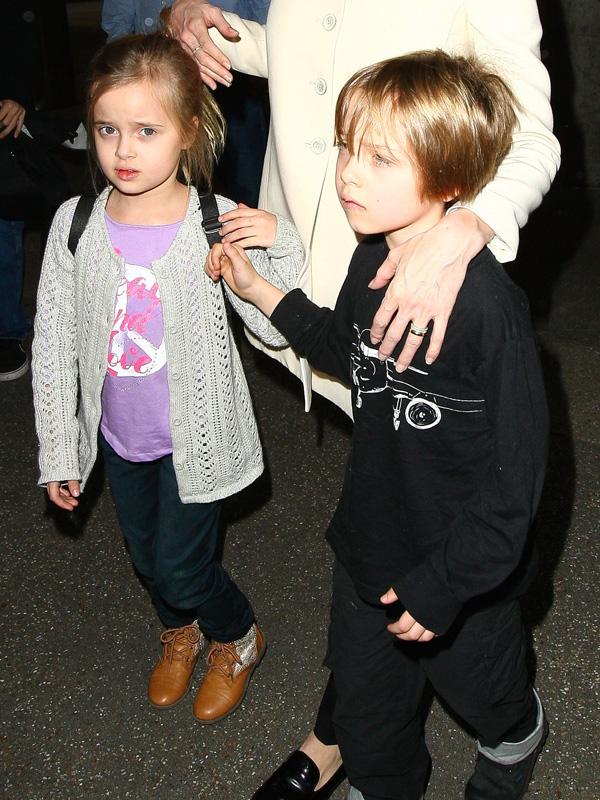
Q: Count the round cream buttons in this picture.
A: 3